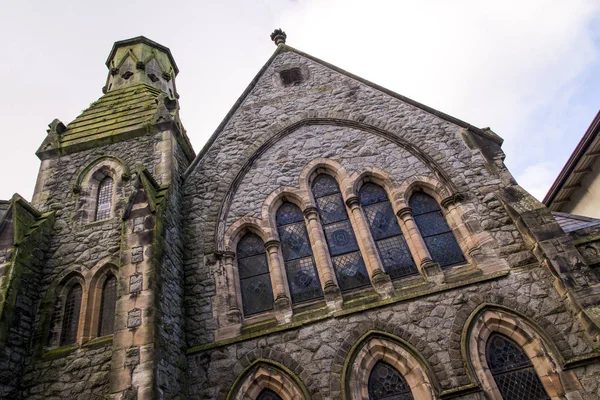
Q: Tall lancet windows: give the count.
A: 5